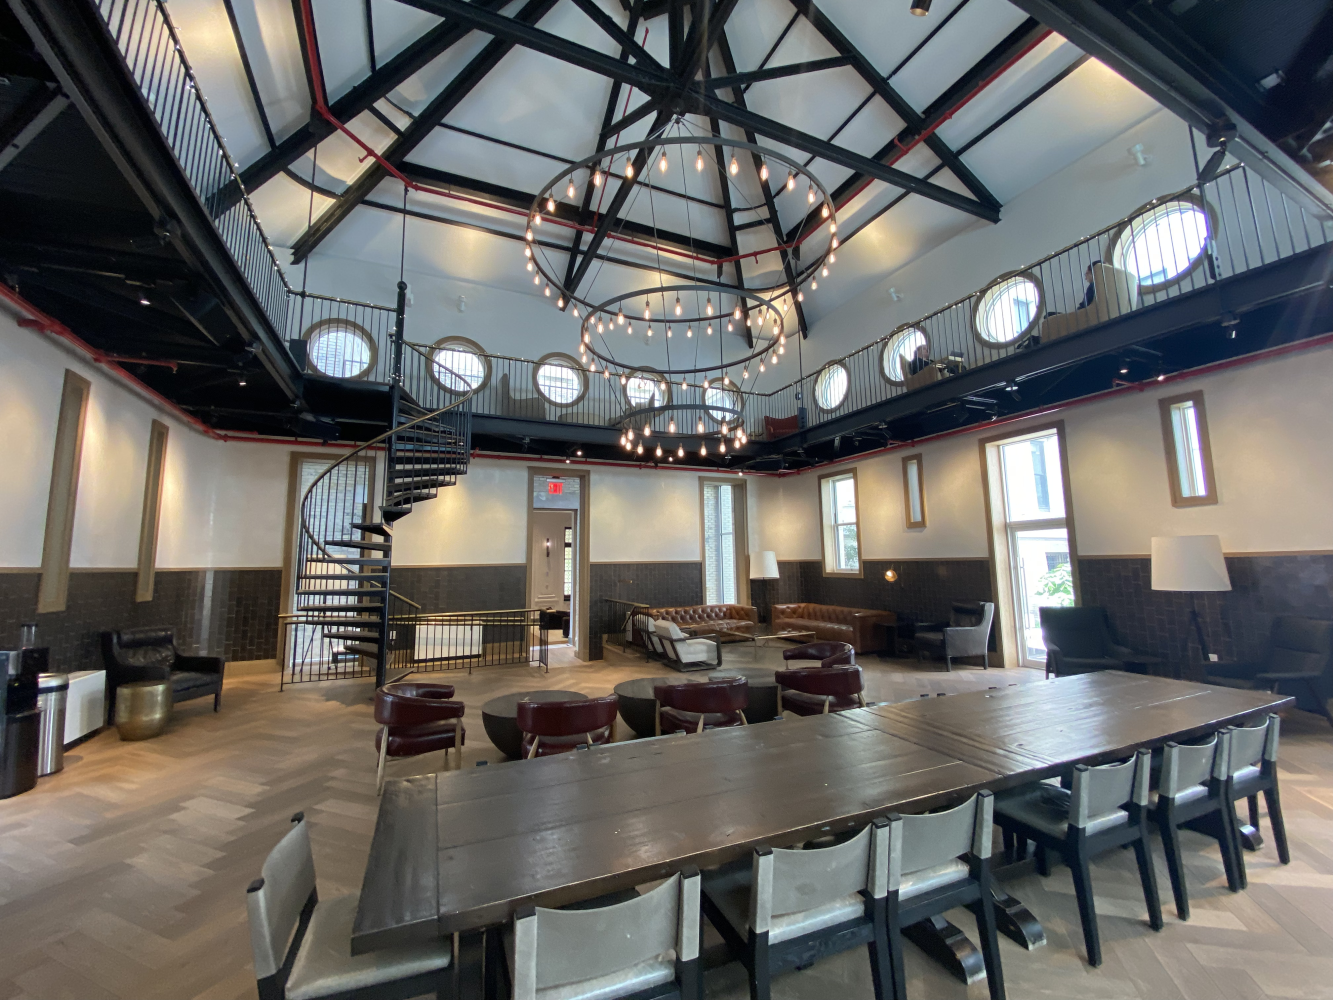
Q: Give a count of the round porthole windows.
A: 9